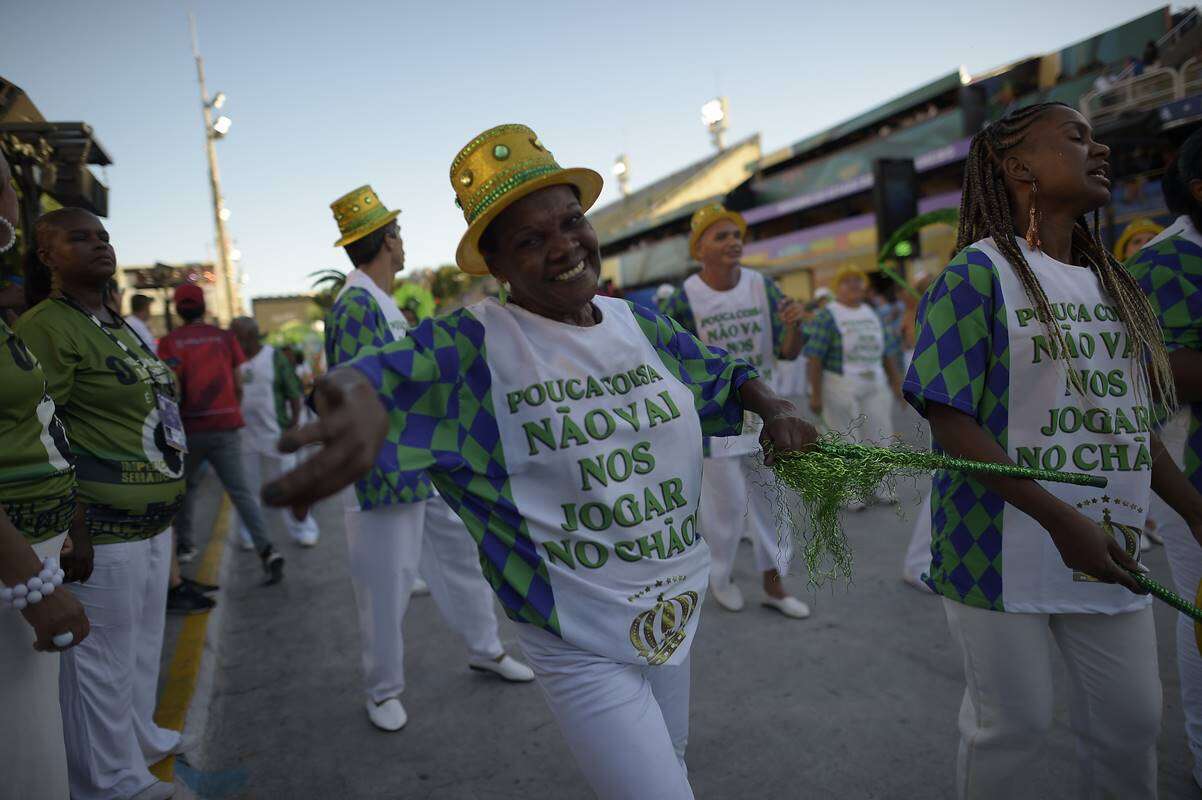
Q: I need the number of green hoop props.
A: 1